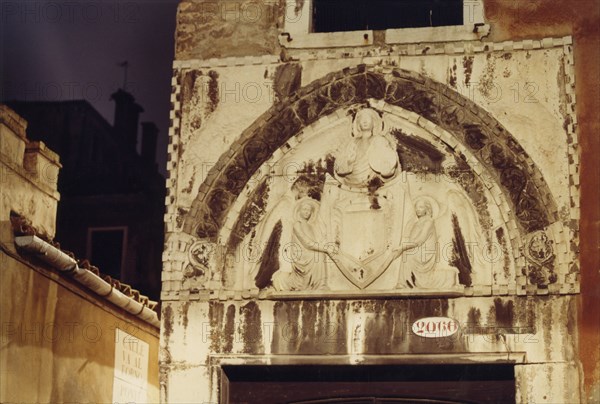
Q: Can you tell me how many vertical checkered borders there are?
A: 2